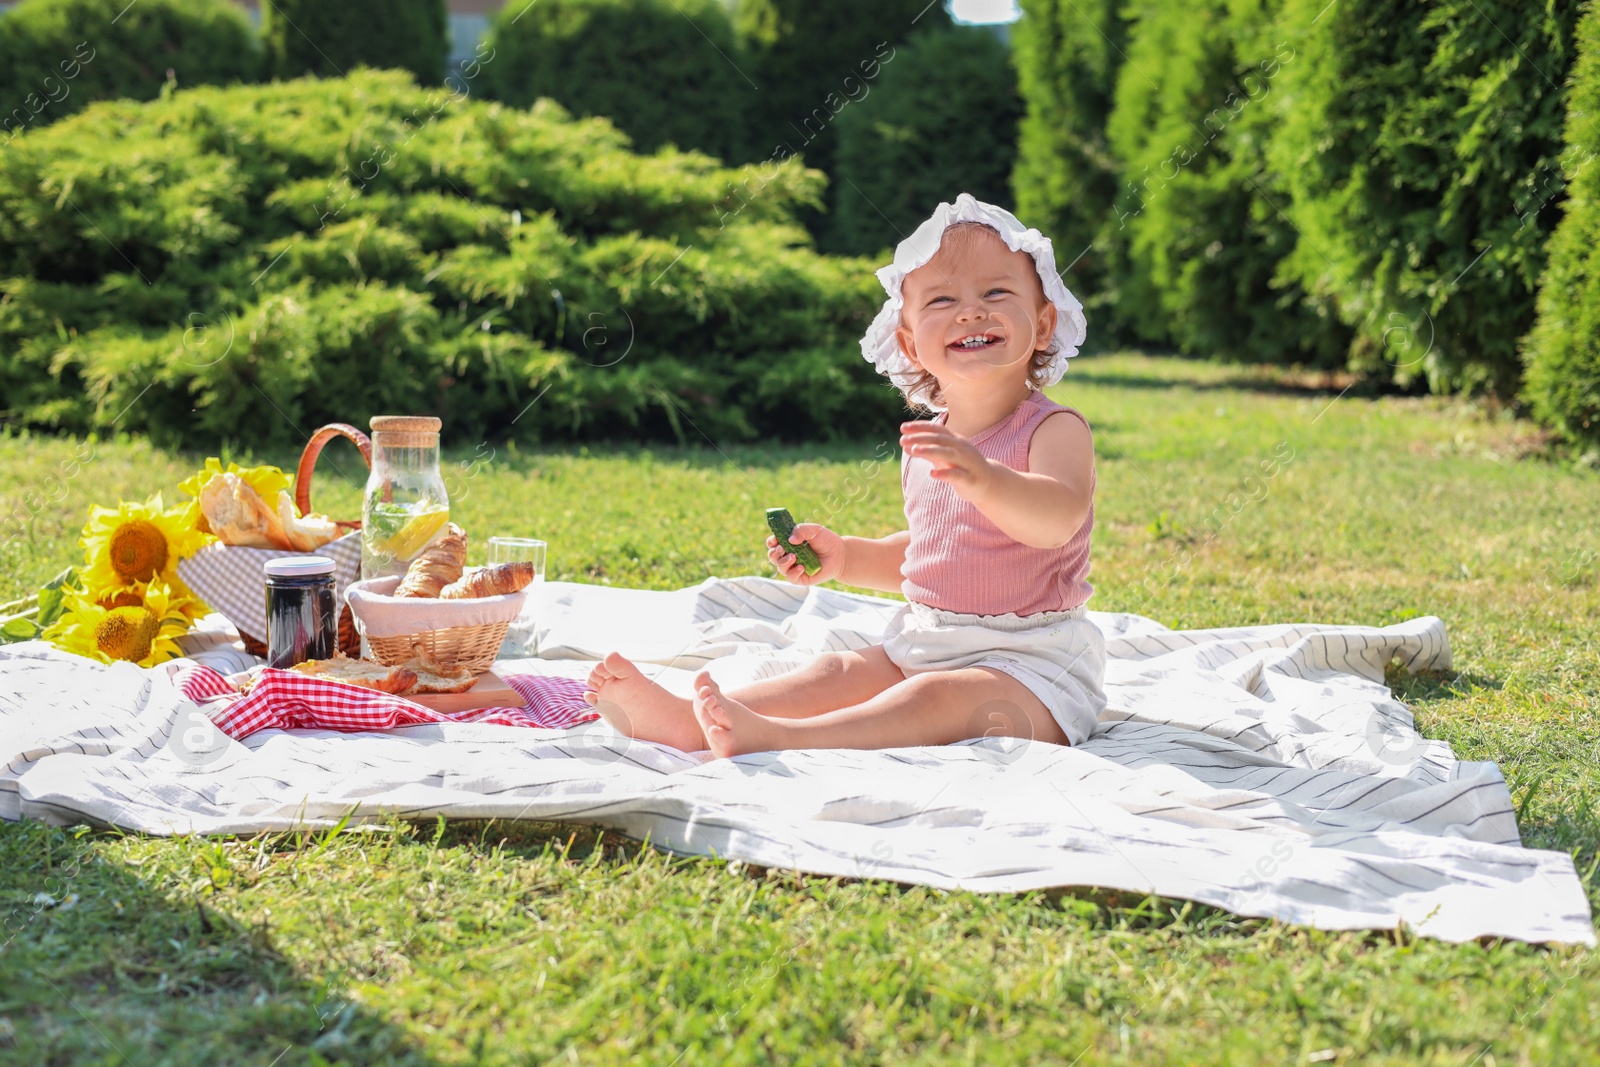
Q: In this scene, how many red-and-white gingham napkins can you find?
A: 1